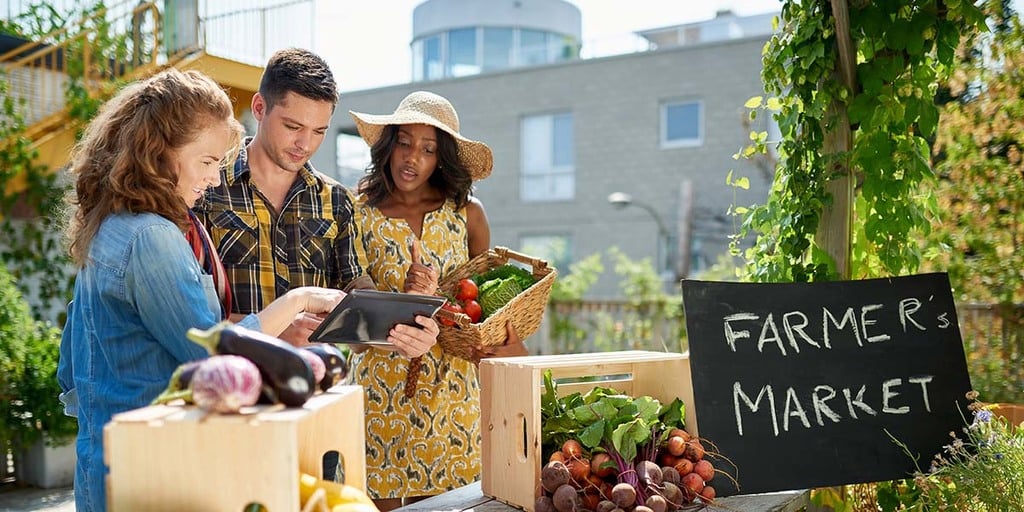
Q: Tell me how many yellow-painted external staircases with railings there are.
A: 1